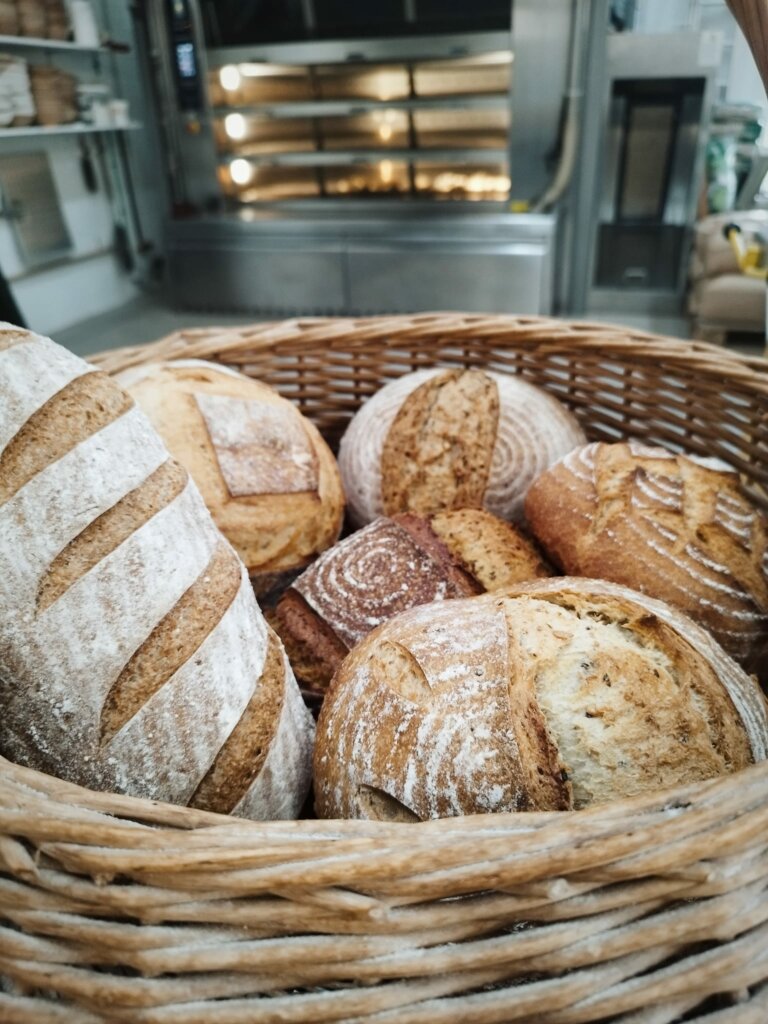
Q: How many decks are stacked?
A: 3